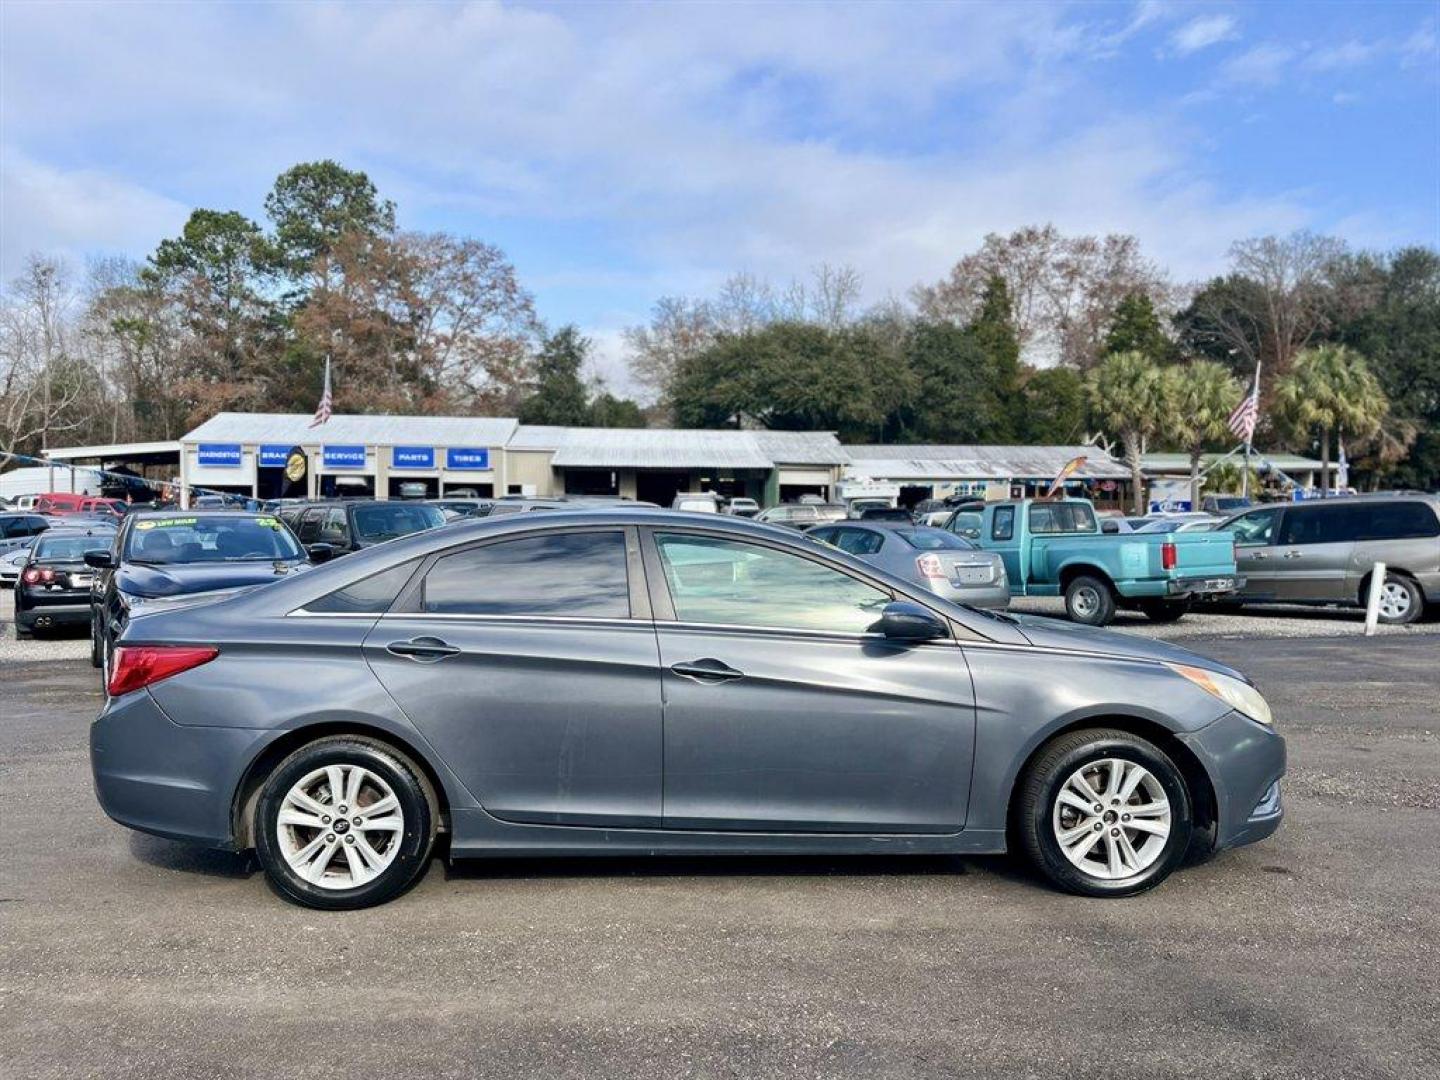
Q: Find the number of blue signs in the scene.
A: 5